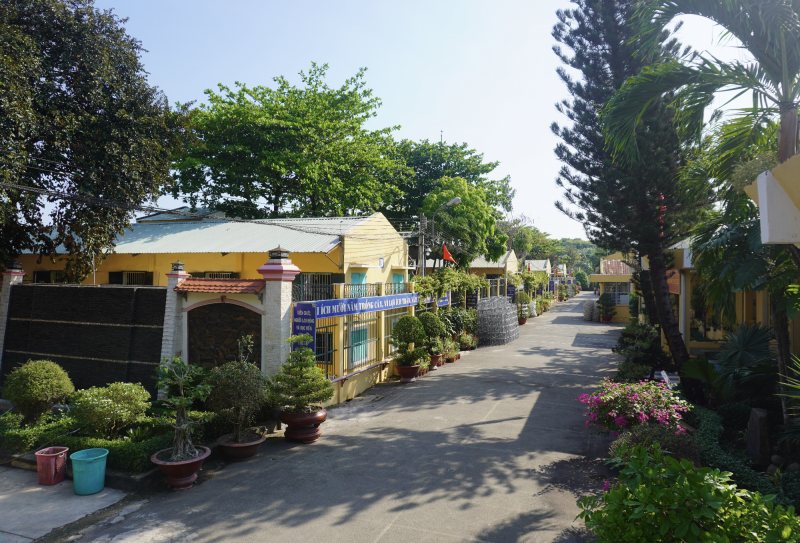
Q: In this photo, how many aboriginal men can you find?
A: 0